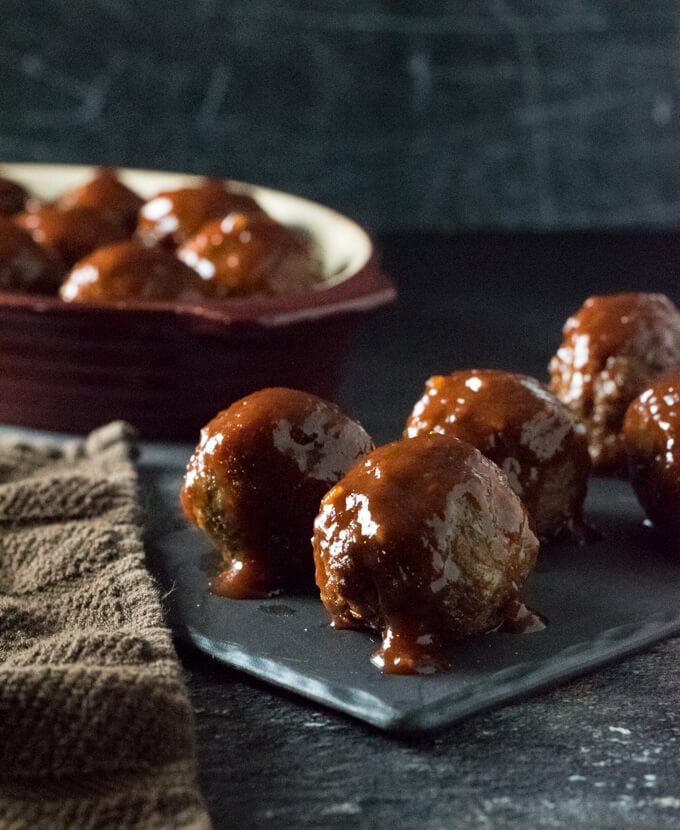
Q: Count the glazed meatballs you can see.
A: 12